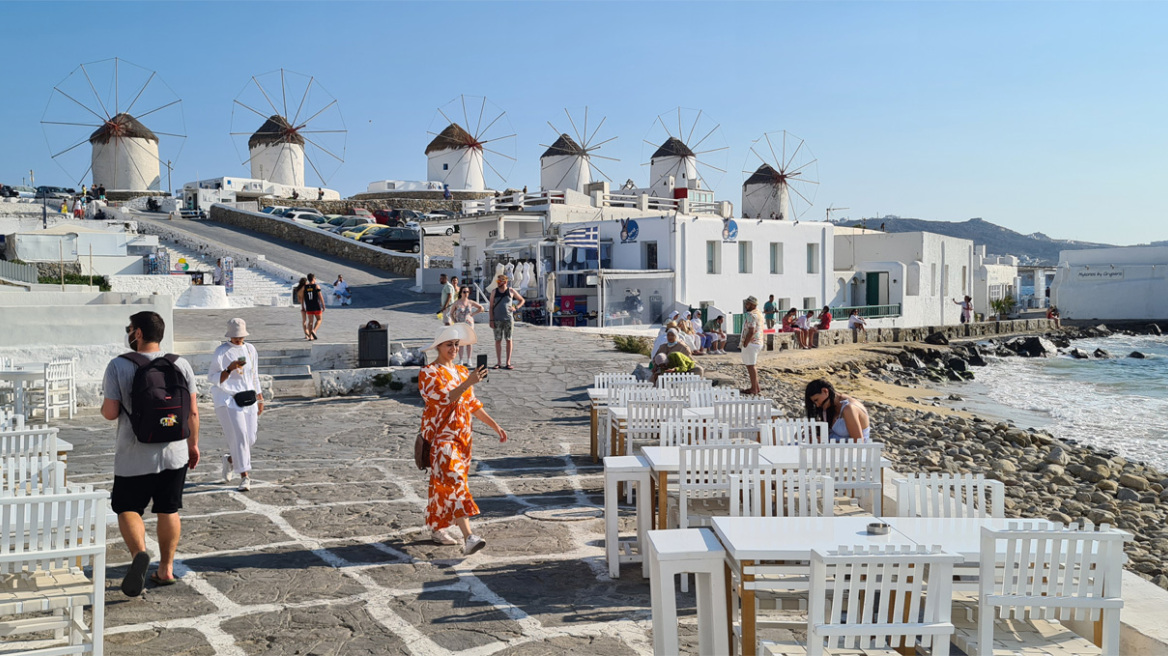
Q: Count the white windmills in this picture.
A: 6